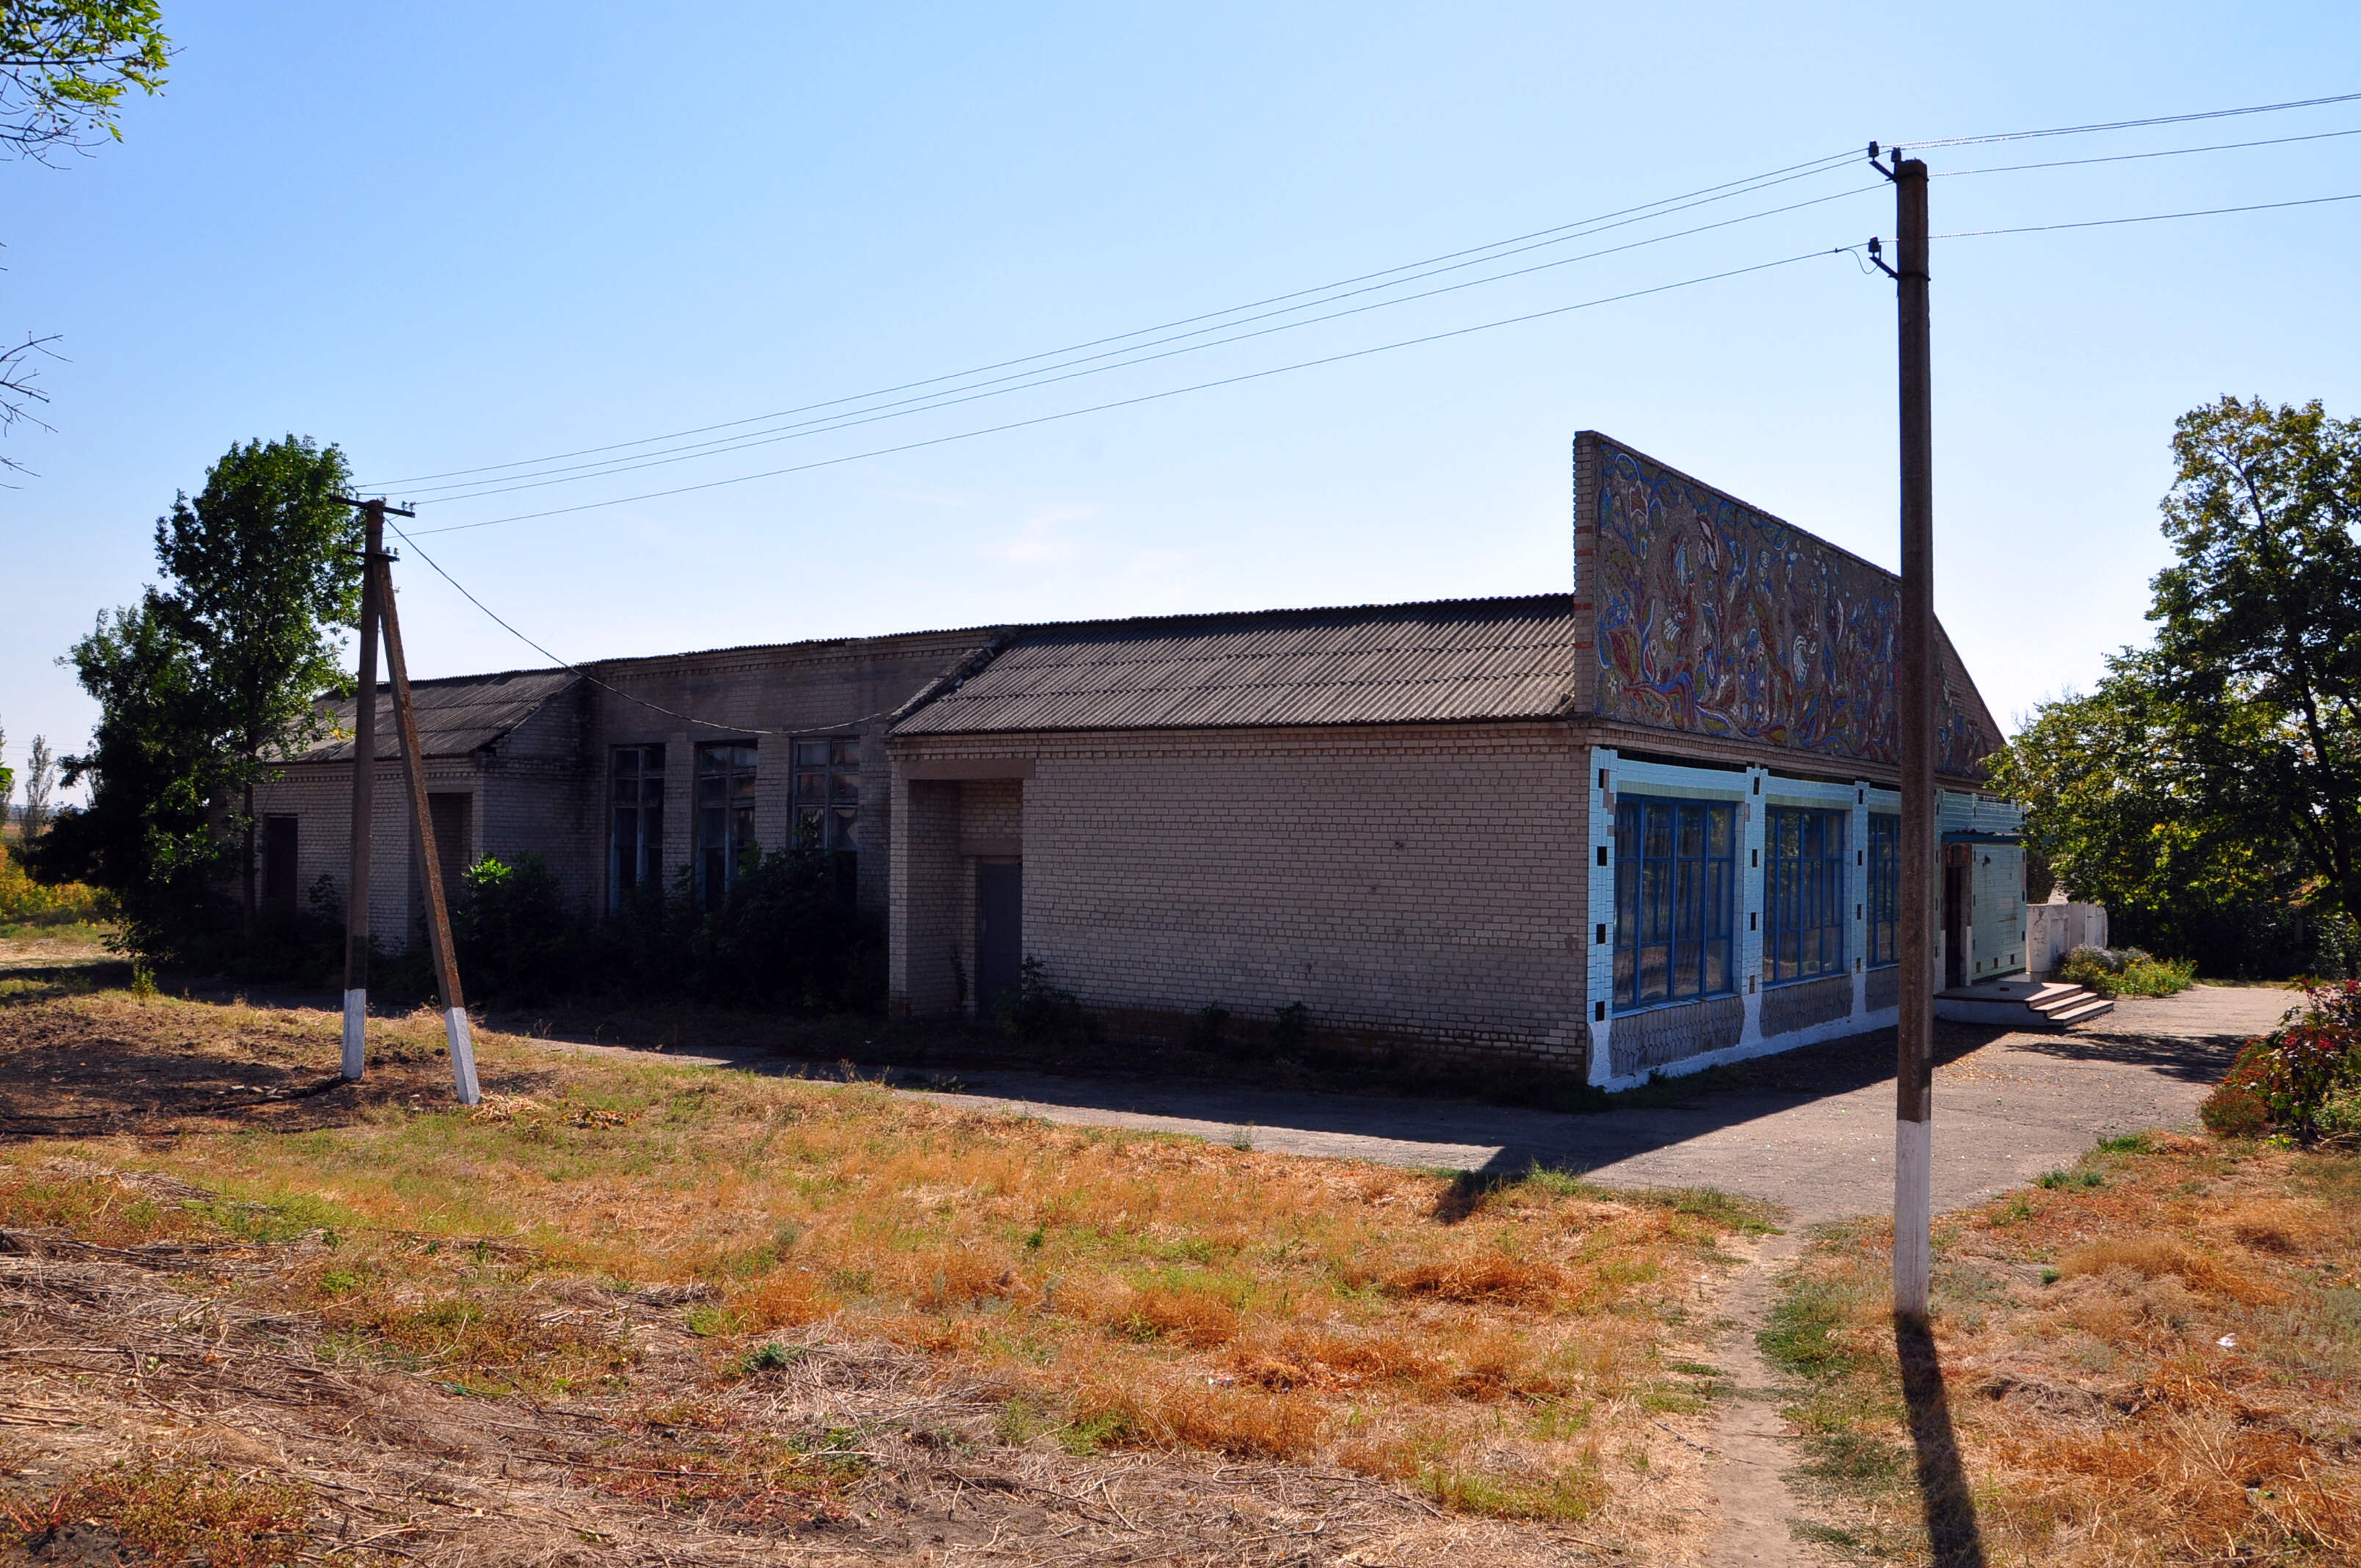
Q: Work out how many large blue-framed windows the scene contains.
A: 3